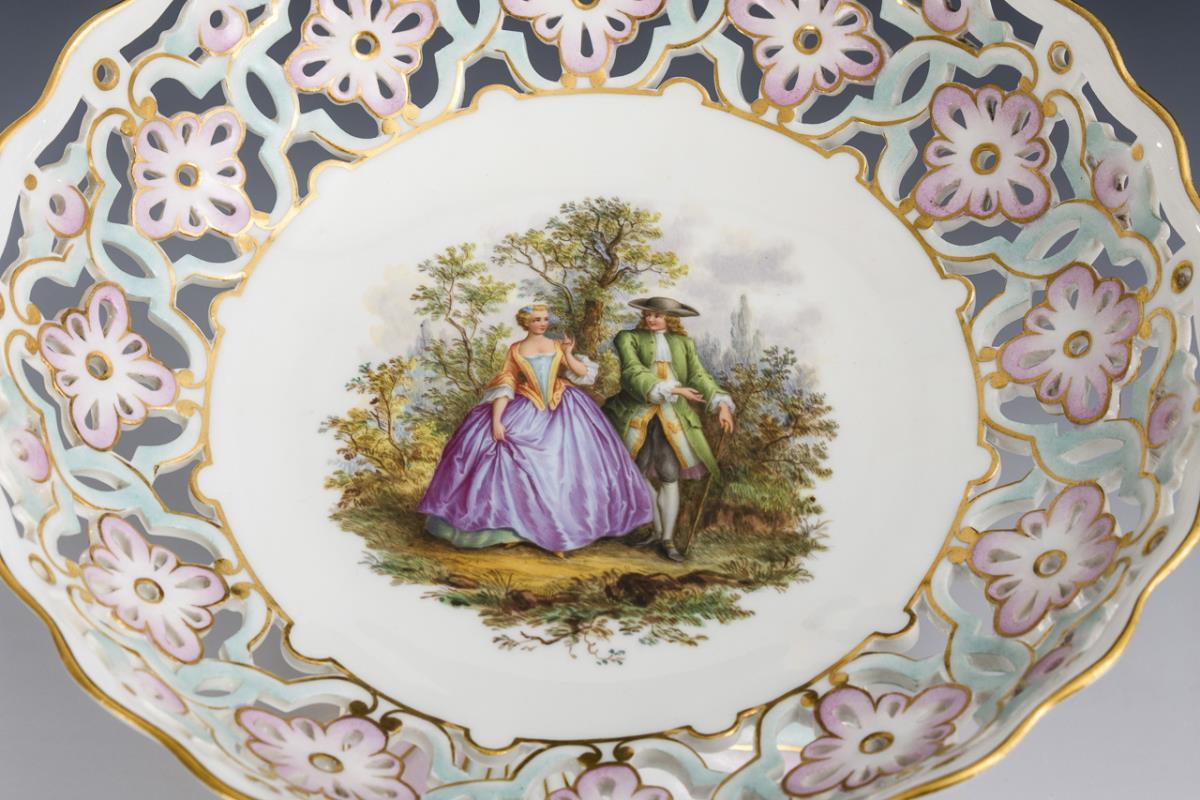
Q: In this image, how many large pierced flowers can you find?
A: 12